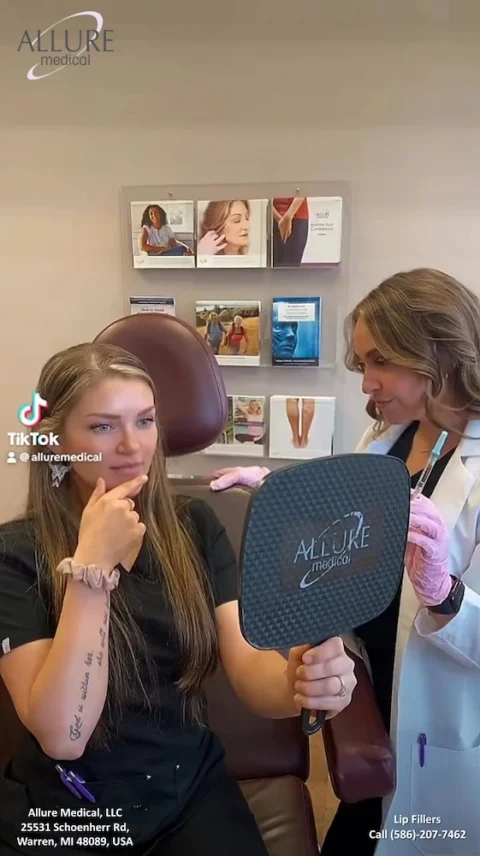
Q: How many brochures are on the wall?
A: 8